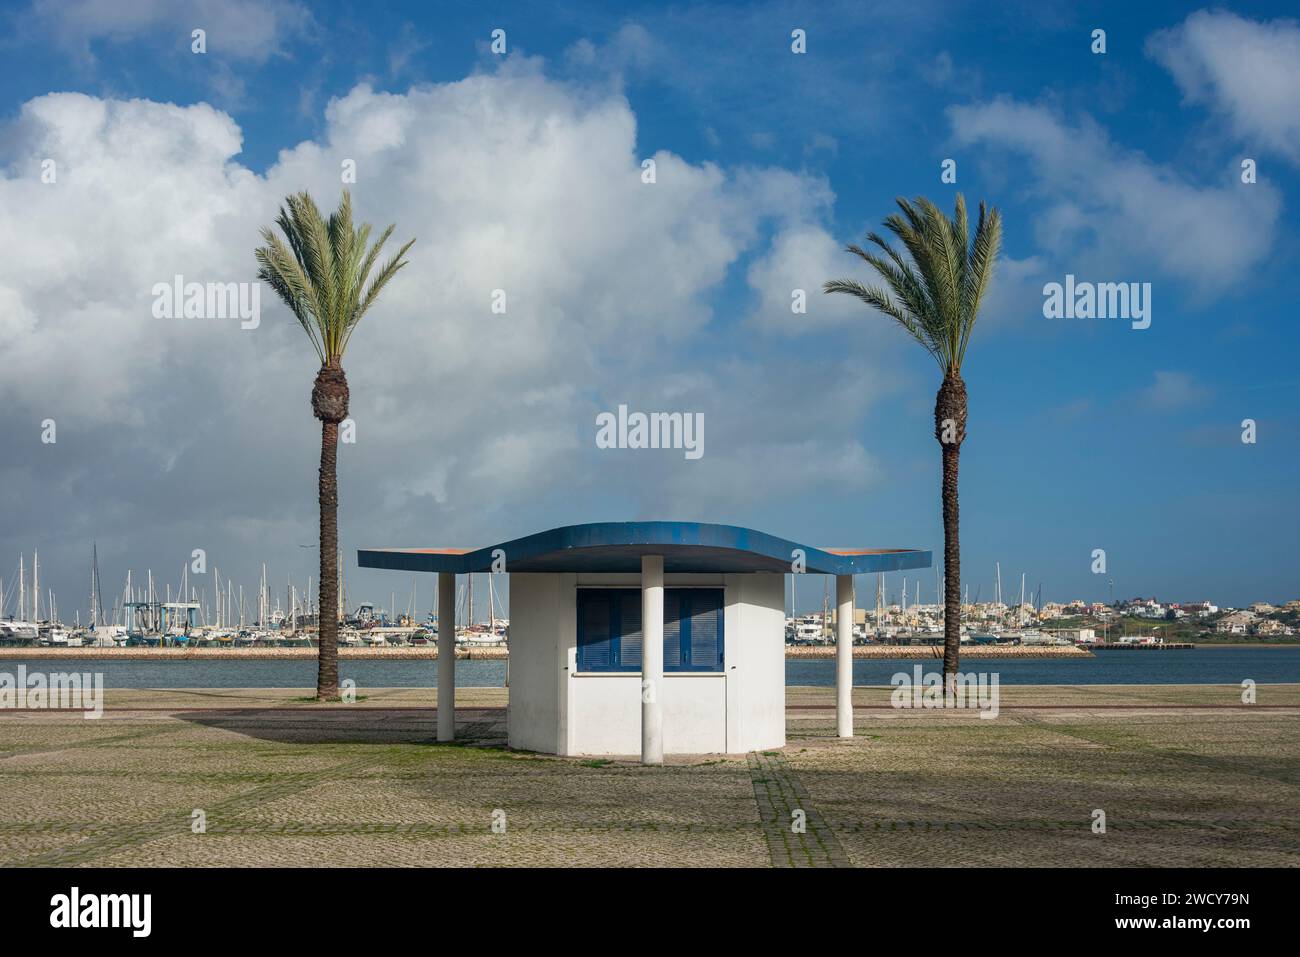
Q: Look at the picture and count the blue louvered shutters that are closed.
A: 4